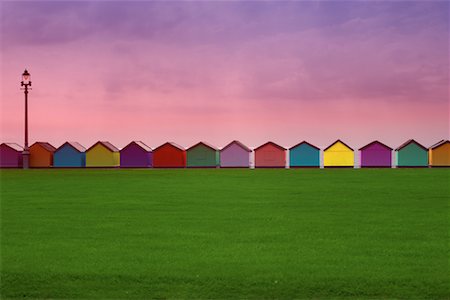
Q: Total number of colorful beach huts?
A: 14